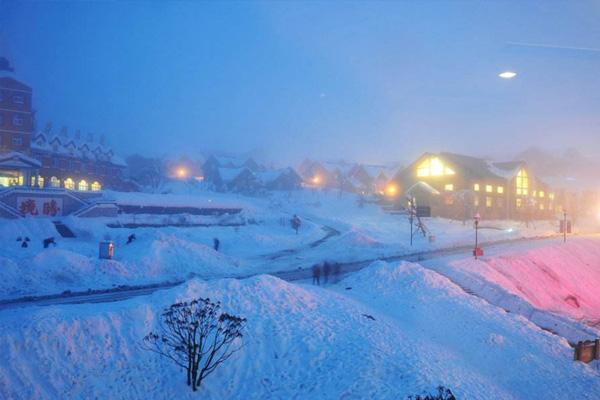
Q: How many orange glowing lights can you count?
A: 3